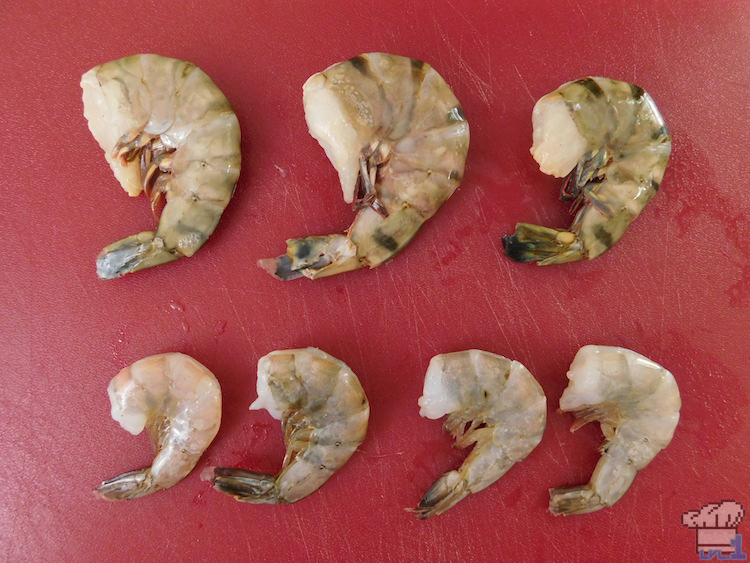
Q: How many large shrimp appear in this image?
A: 3